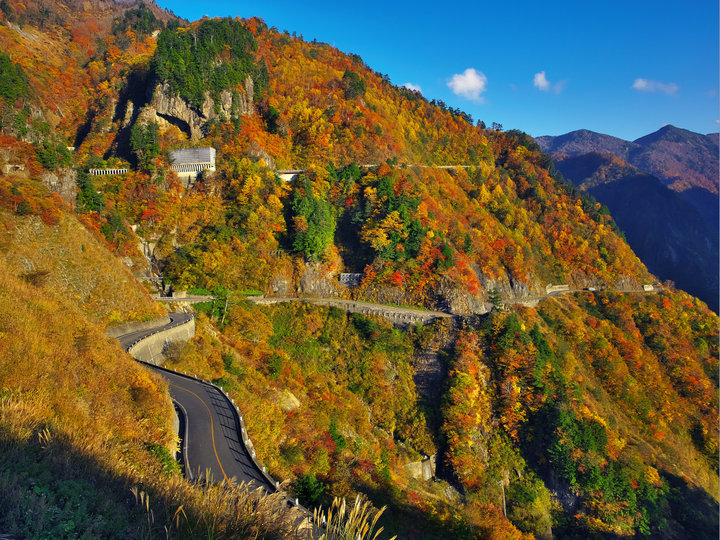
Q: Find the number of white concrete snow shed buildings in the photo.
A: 2